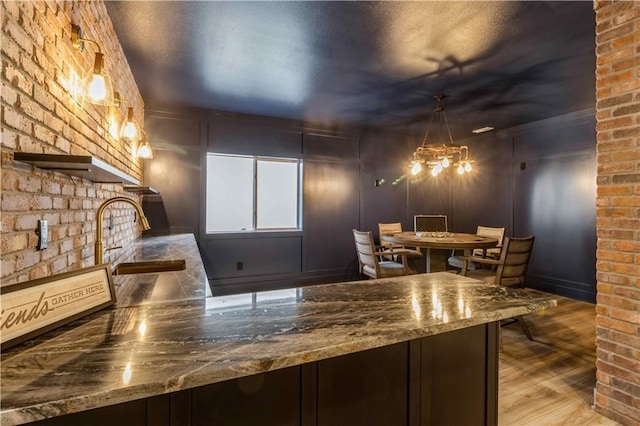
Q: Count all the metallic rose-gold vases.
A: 0